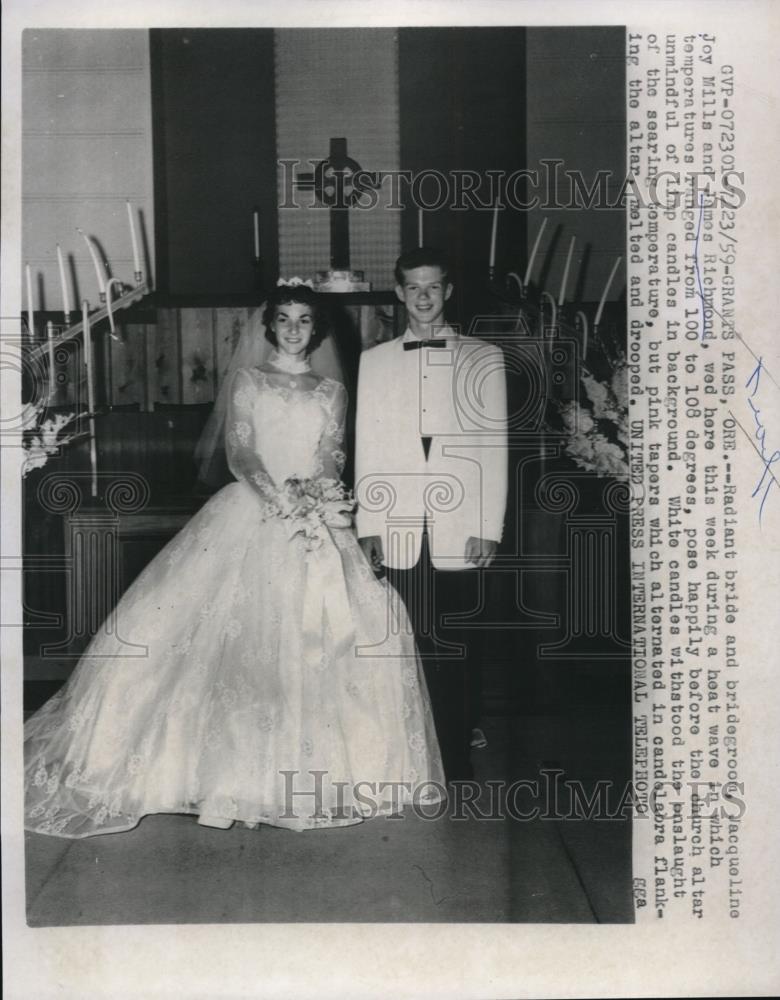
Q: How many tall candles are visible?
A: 10